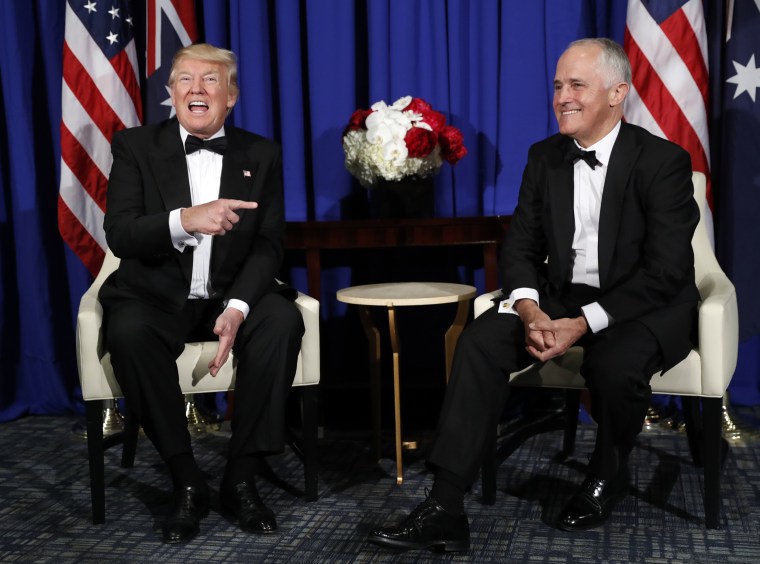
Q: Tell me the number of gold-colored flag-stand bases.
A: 4